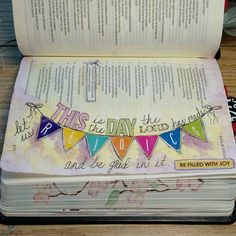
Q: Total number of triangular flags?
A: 7